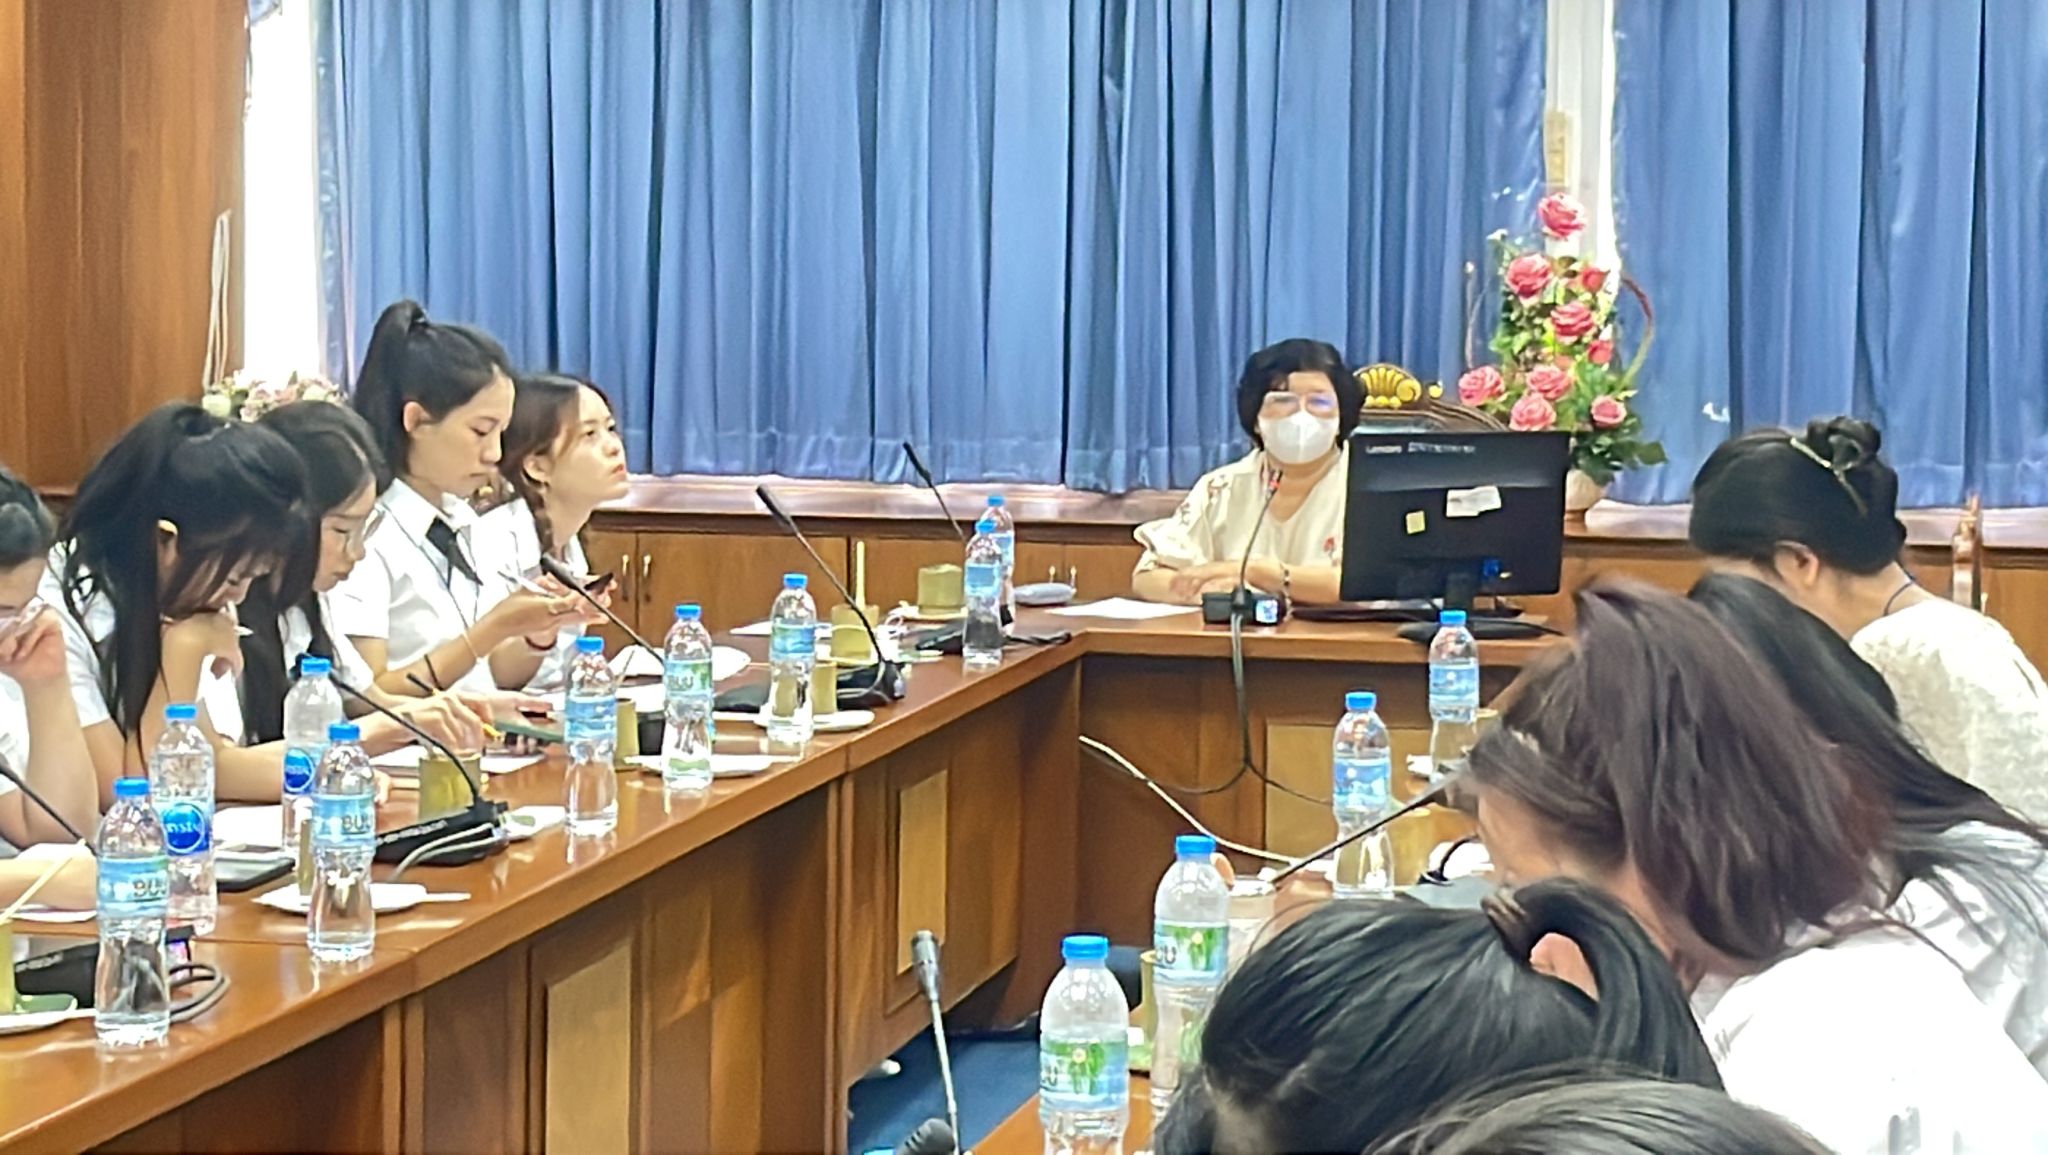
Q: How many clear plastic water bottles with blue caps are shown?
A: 13